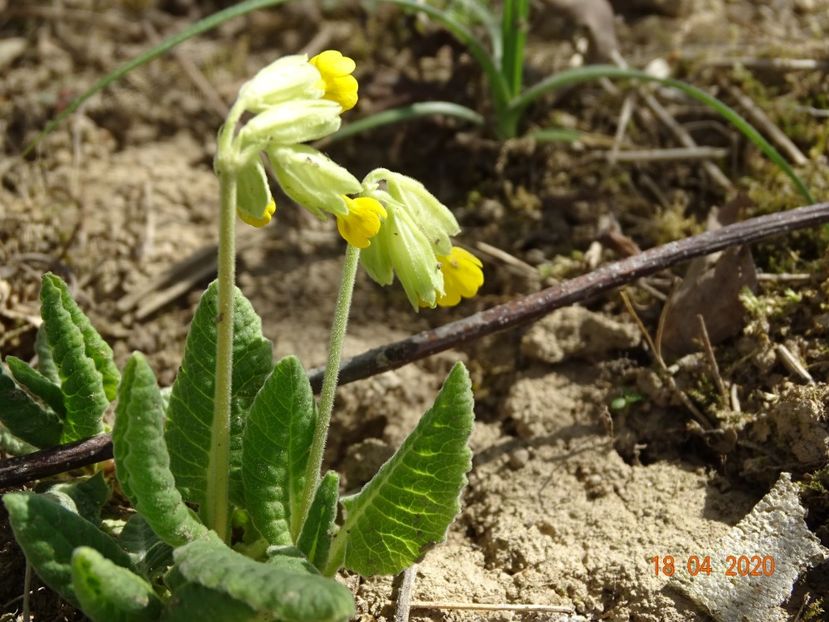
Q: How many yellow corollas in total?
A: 4